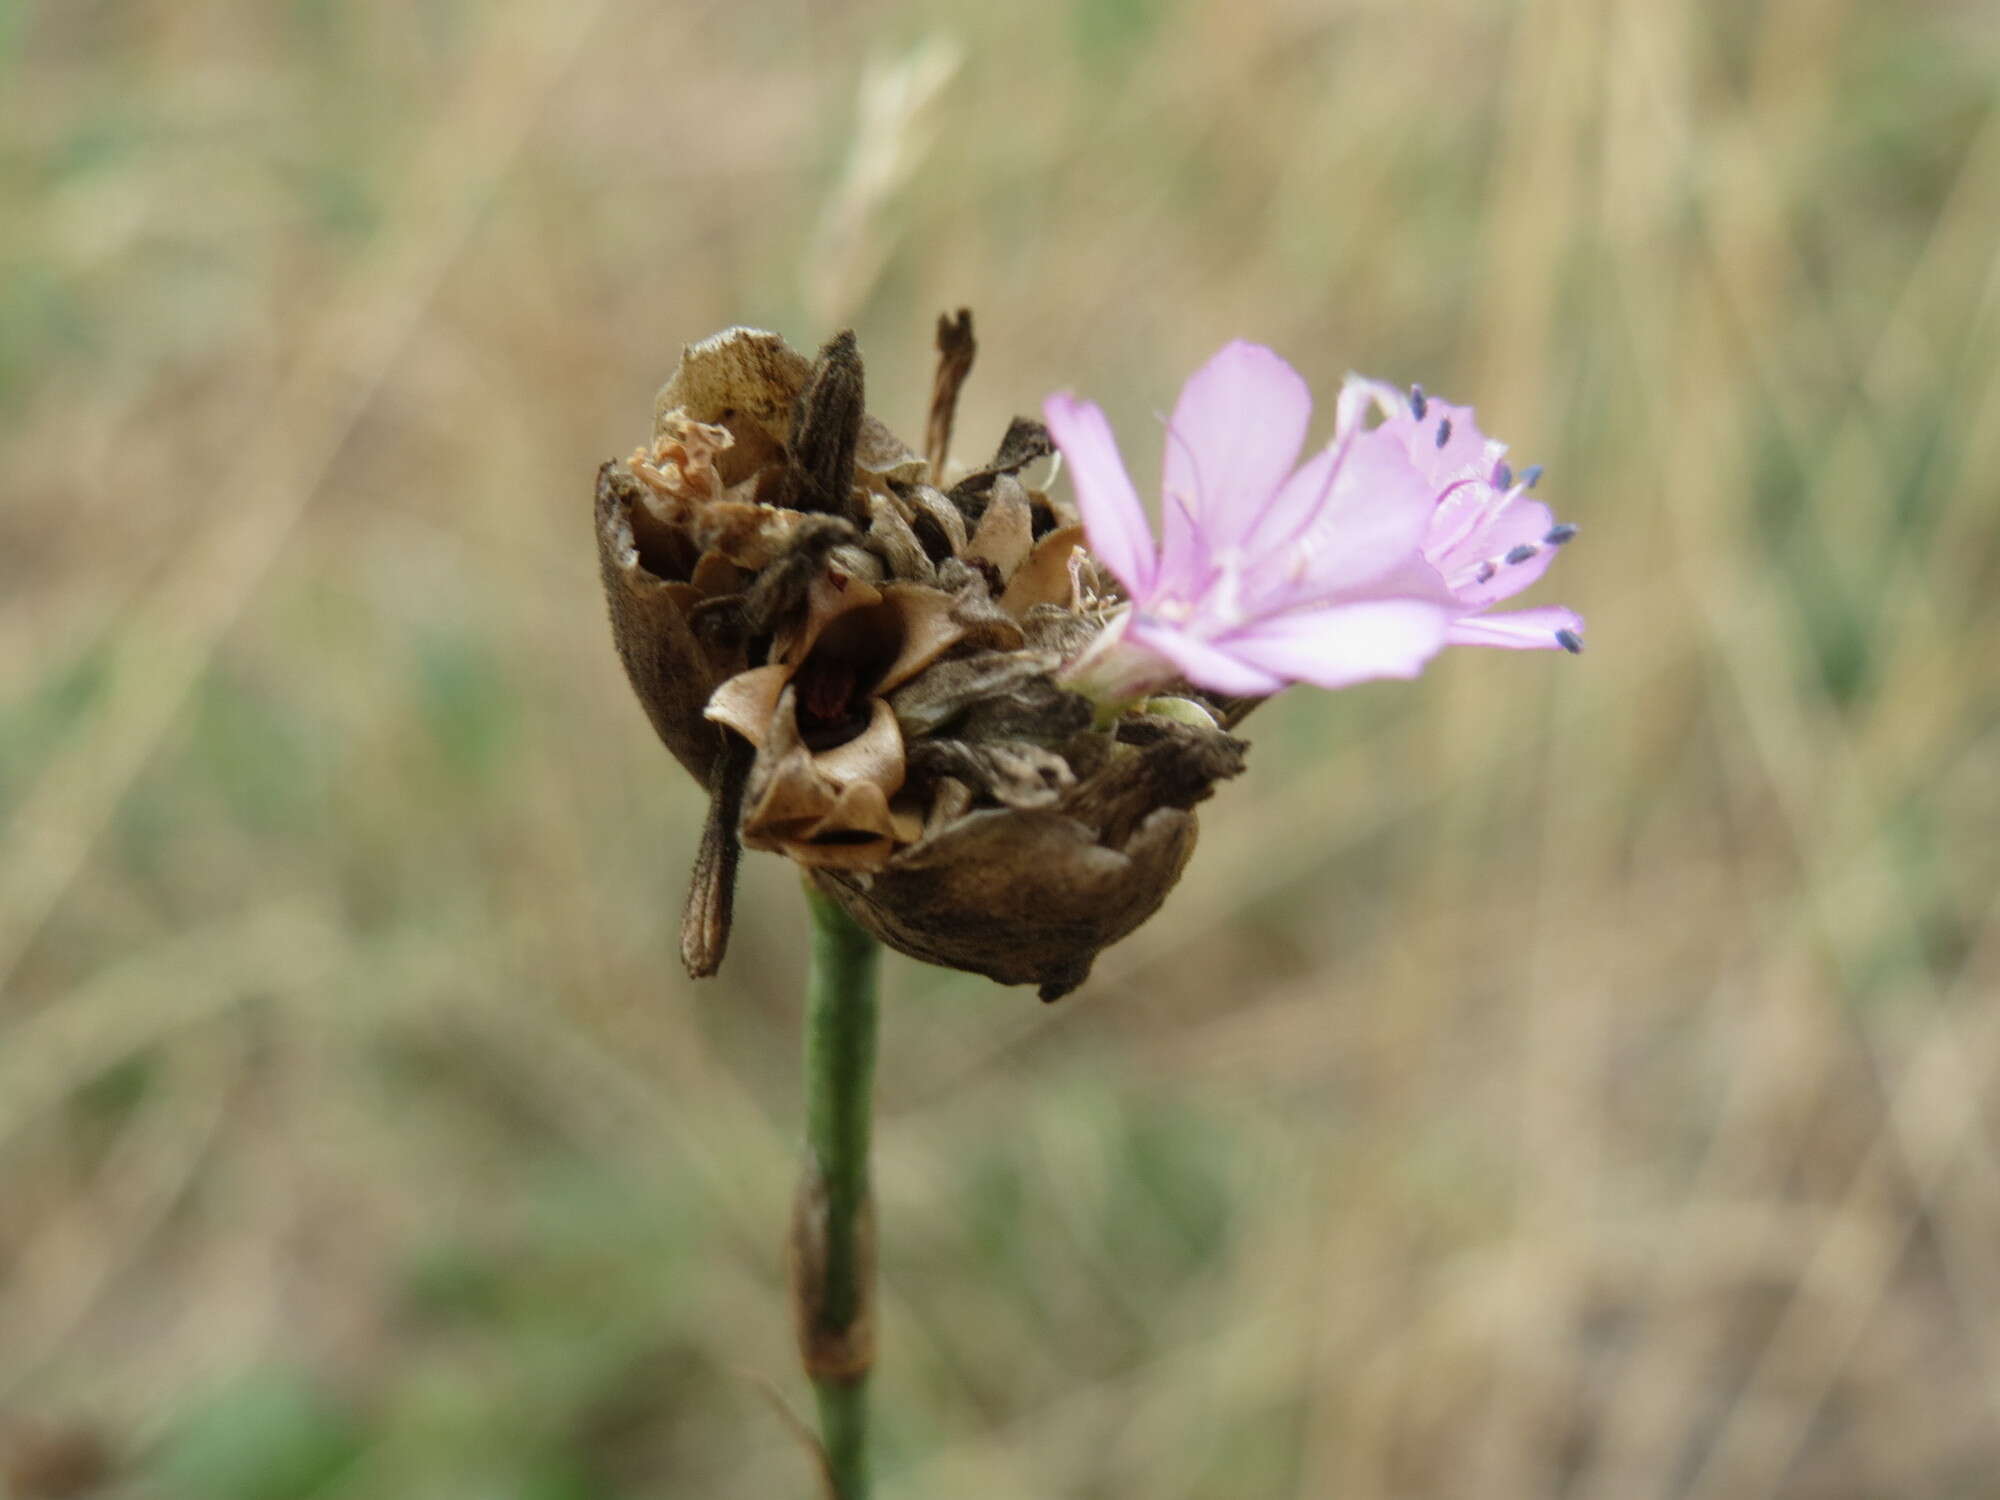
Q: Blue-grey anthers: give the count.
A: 8